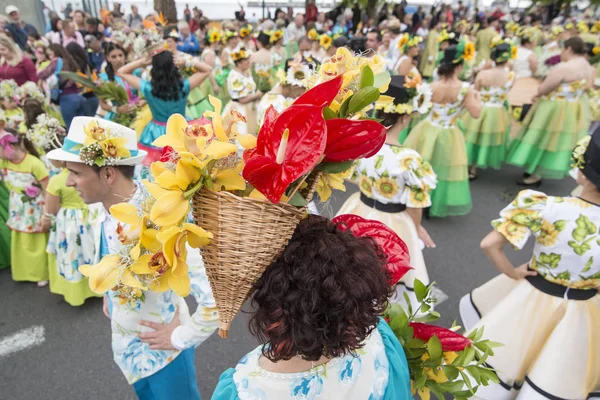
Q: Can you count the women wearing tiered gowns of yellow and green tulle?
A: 3